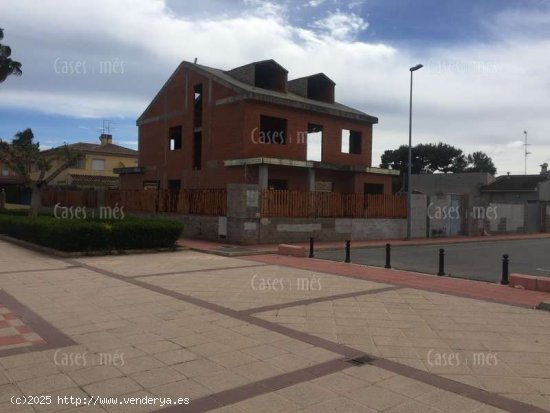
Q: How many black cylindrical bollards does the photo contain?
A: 5